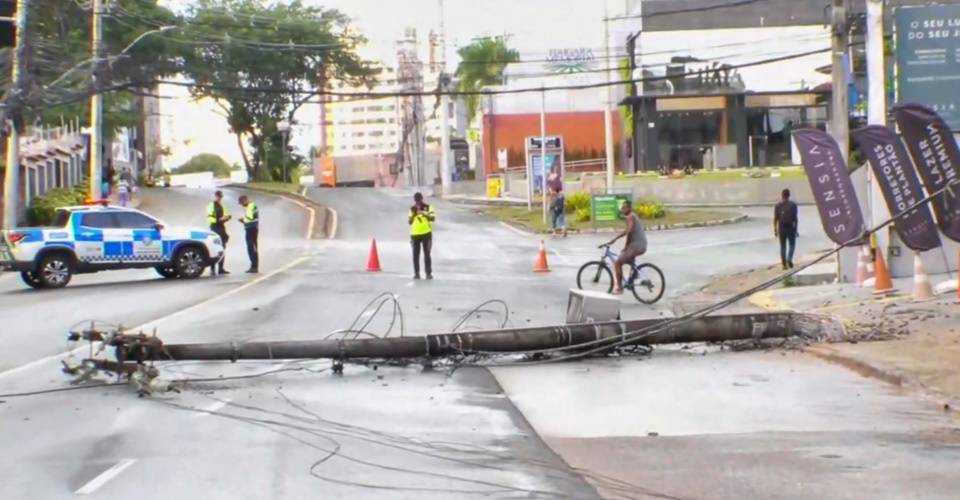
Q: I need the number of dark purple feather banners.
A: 3